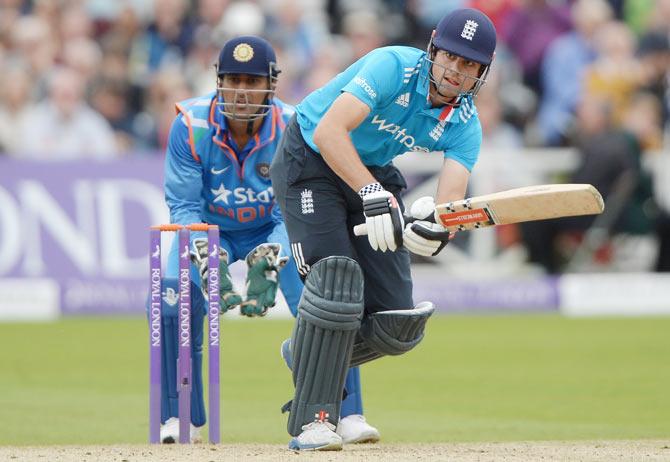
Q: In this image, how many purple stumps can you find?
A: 3